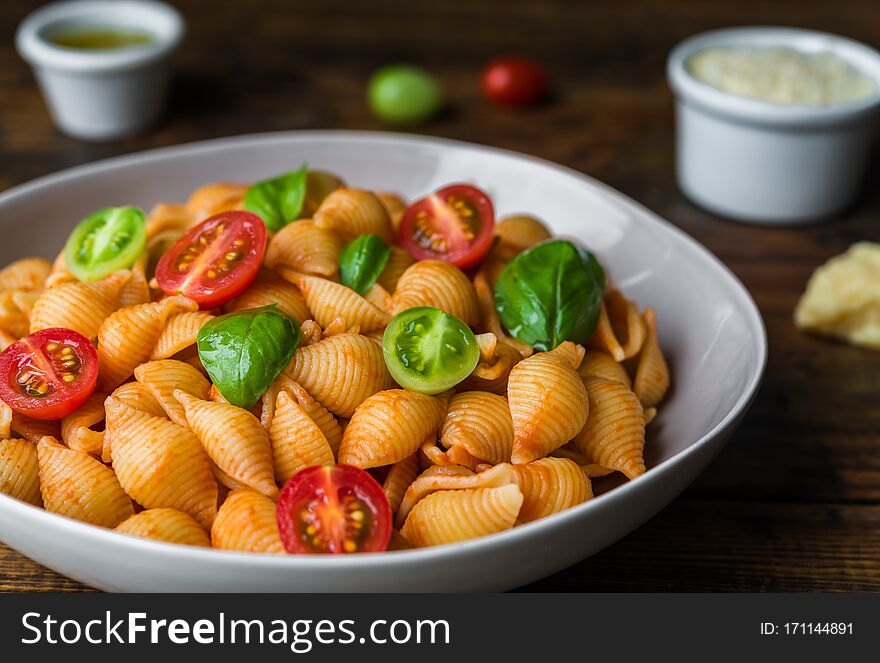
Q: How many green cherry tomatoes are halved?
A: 2